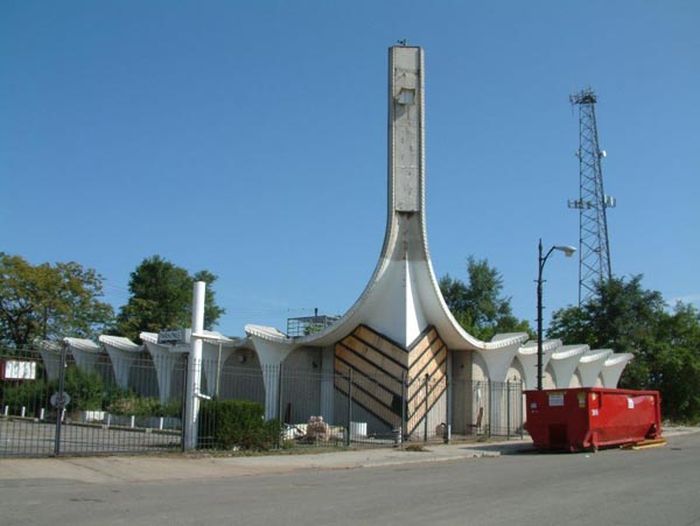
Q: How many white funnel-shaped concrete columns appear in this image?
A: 11